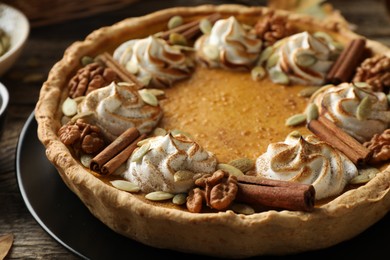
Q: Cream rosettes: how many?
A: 7